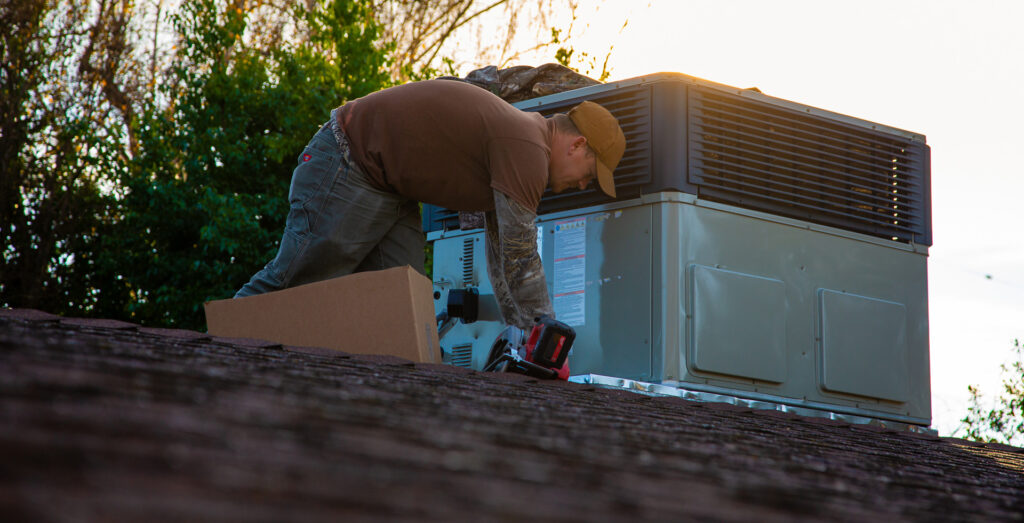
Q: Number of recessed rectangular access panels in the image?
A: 2